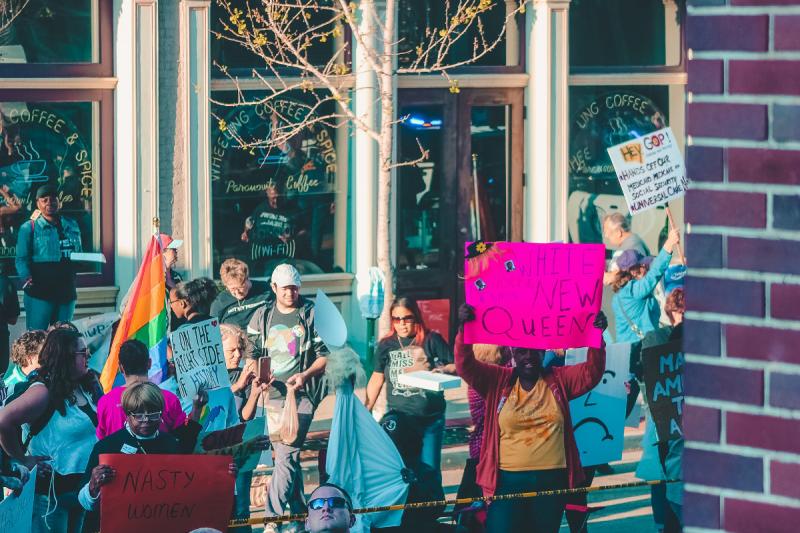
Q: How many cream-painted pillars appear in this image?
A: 4